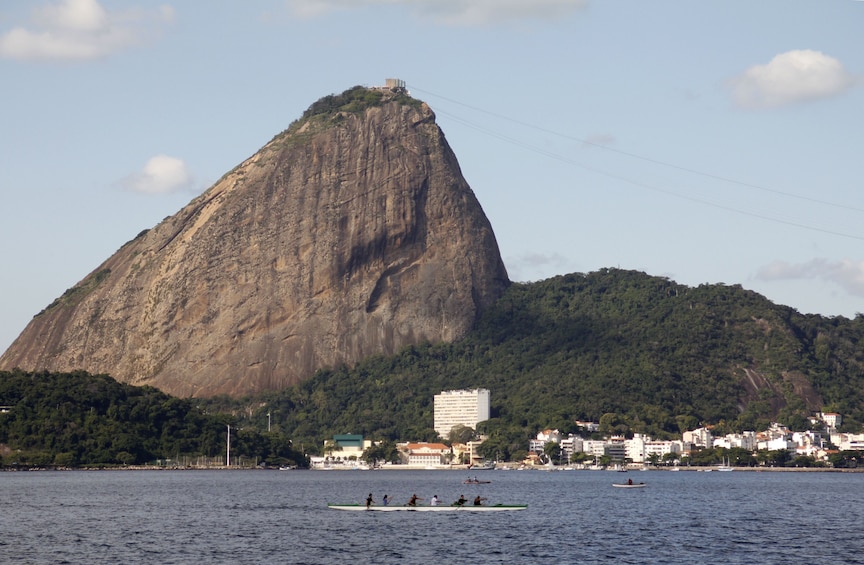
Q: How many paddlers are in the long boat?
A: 6